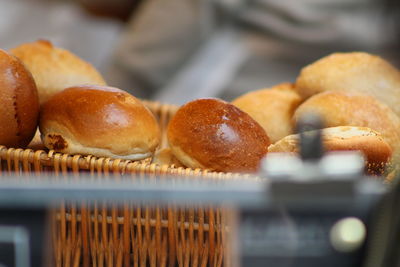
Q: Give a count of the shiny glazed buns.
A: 3